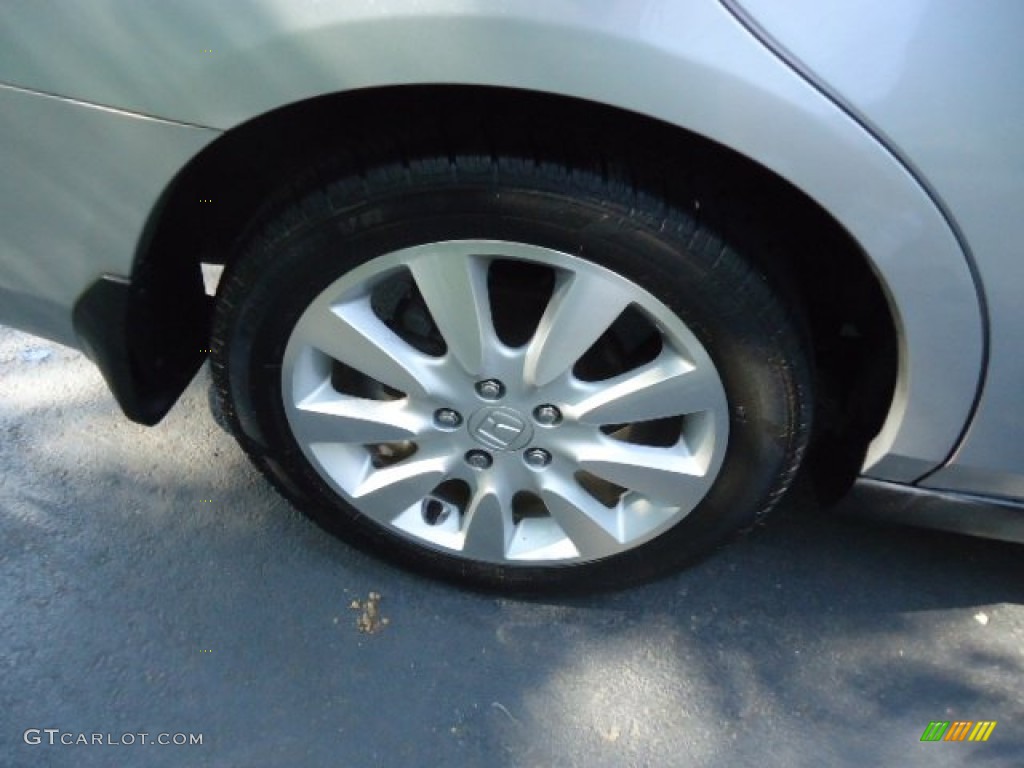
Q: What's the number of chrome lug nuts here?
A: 5